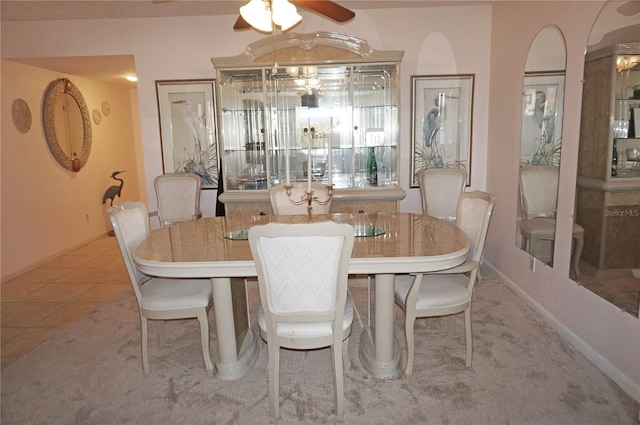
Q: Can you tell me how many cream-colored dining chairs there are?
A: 6